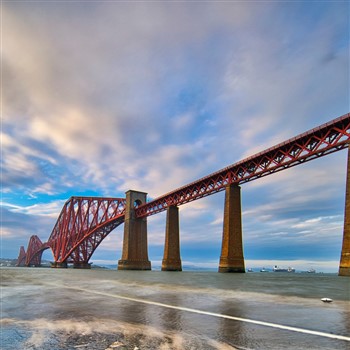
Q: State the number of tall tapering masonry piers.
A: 4